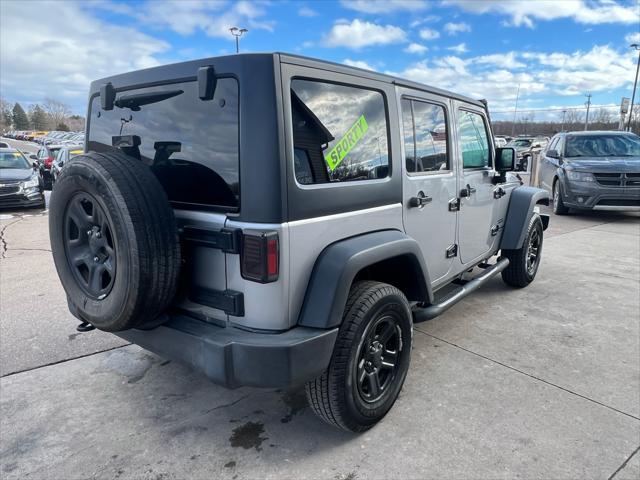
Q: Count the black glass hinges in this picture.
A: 2